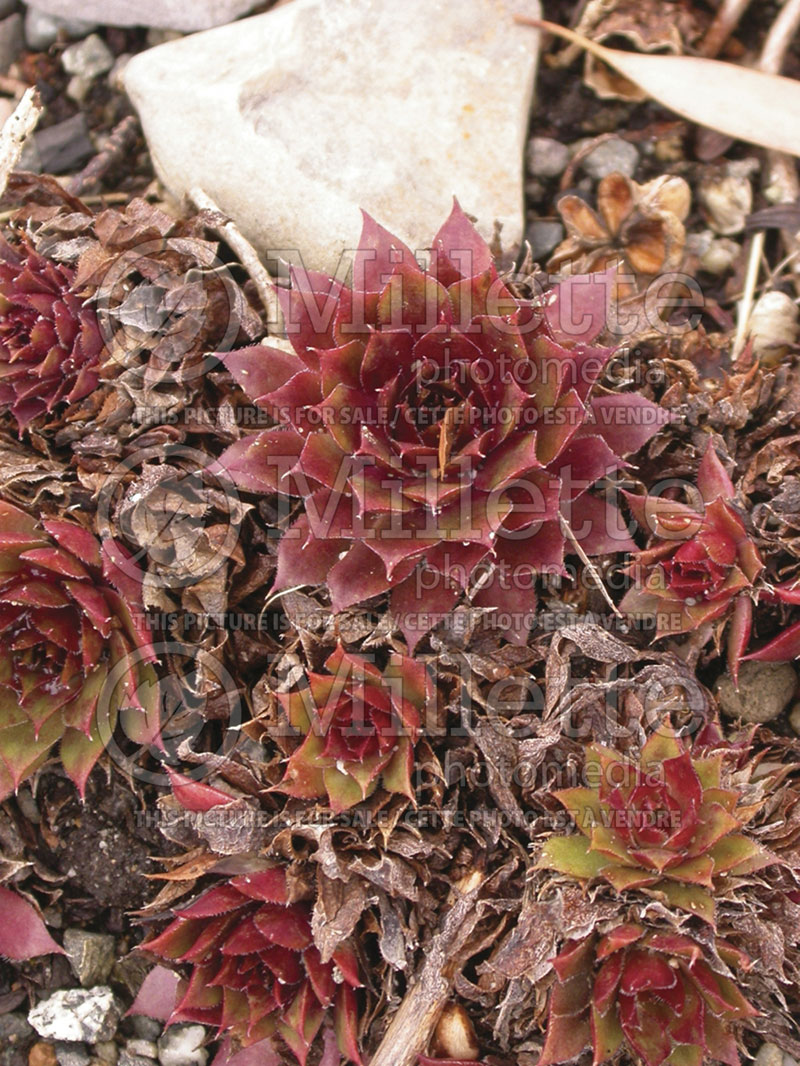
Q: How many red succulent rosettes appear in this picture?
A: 8